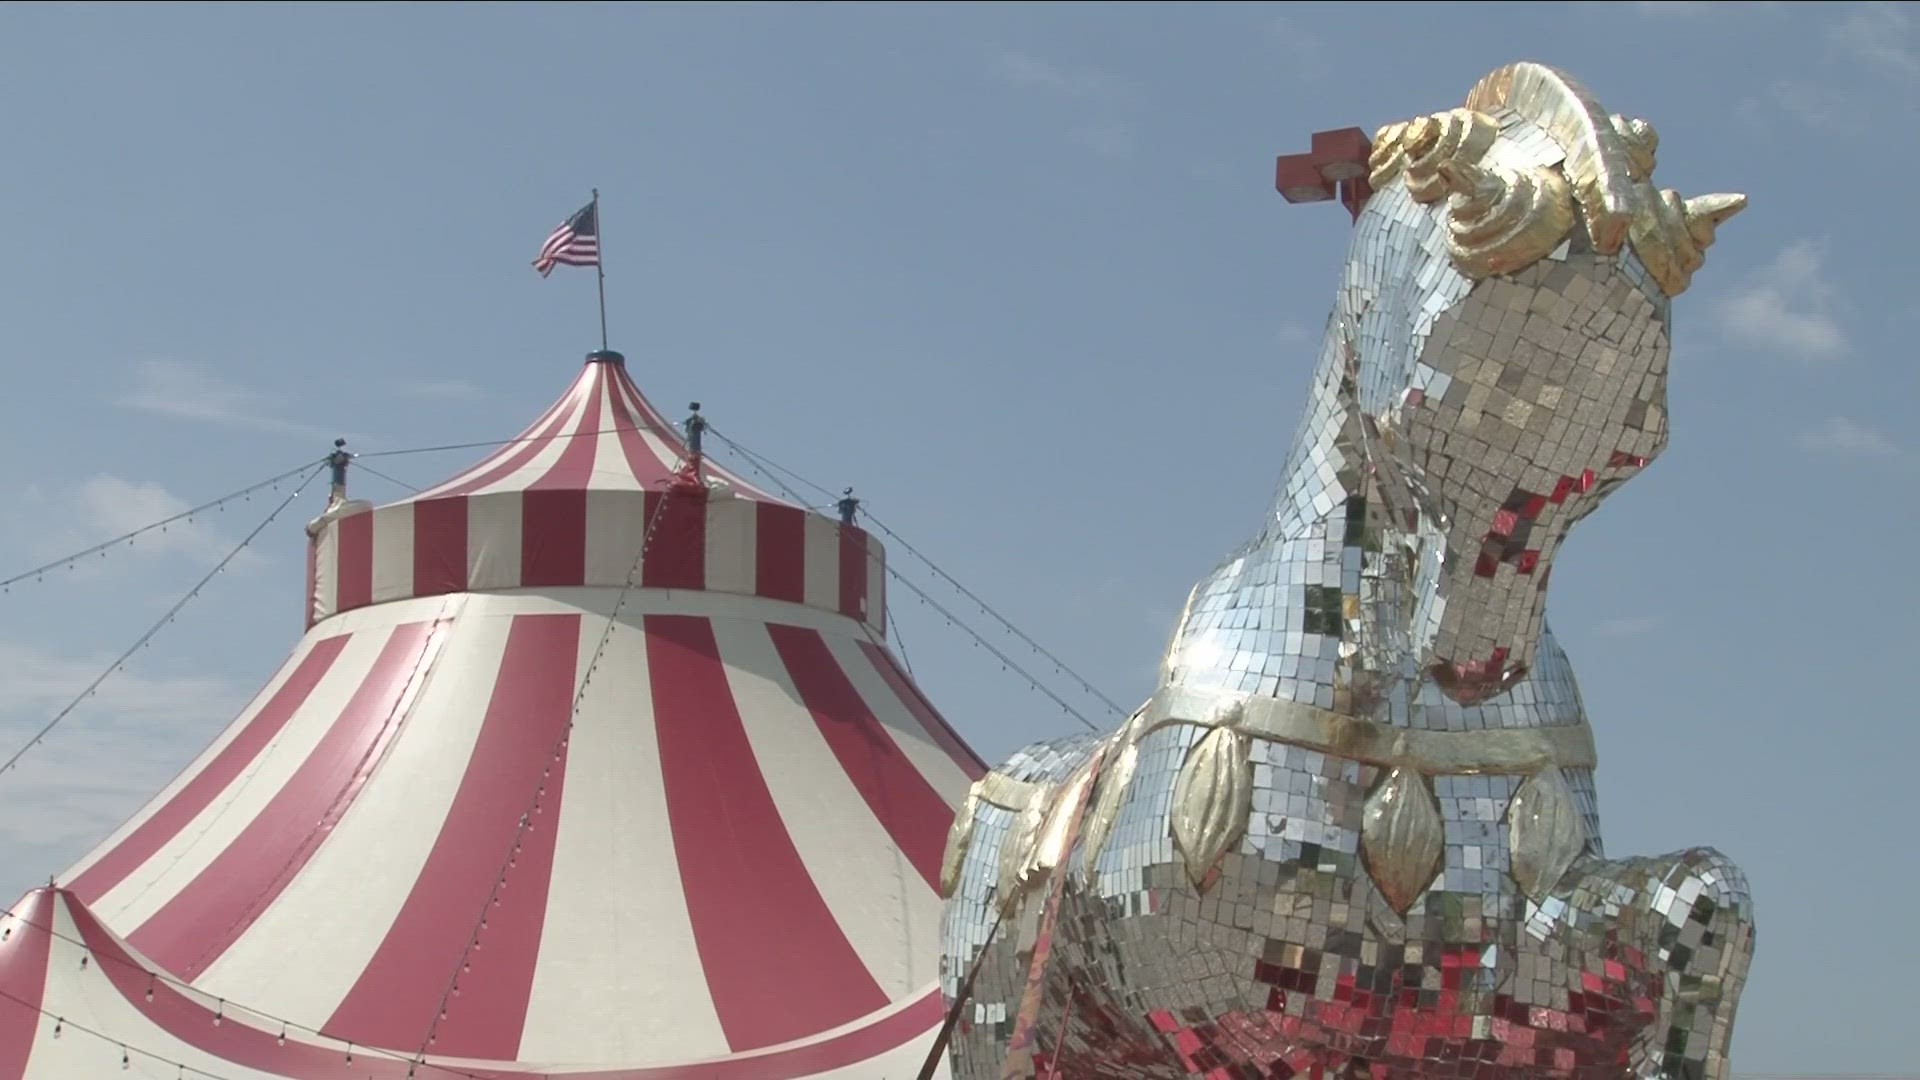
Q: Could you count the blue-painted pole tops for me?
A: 3